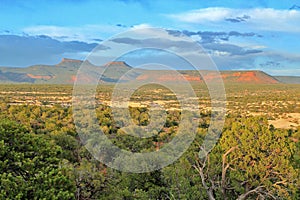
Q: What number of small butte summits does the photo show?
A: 2